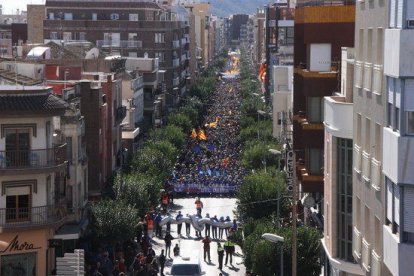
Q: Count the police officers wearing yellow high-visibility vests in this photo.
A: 2